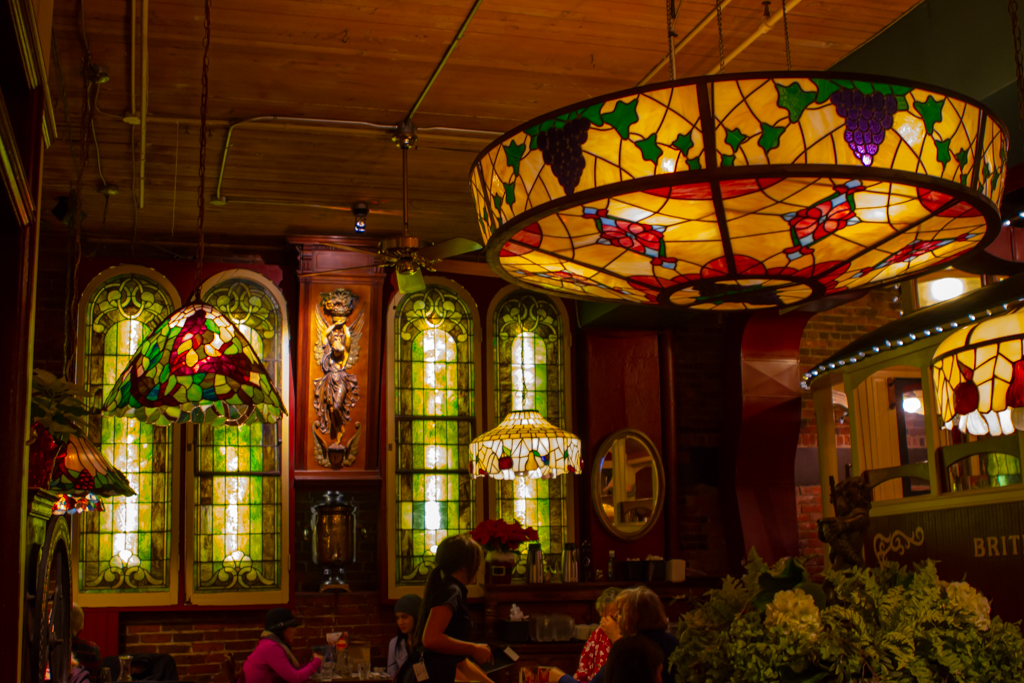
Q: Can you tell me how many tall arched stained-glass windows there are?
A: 4